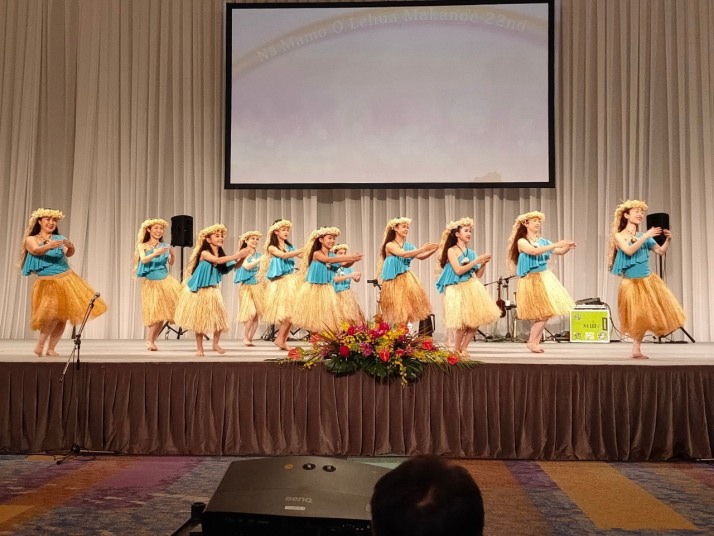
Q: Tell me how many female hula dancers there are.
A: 11